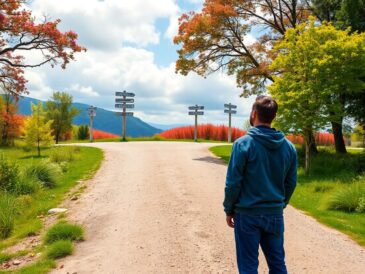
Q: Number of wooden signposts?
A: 4